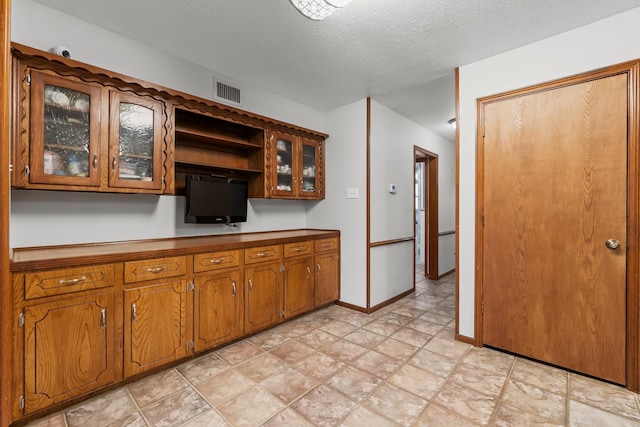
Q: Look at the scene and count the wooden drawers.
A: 6